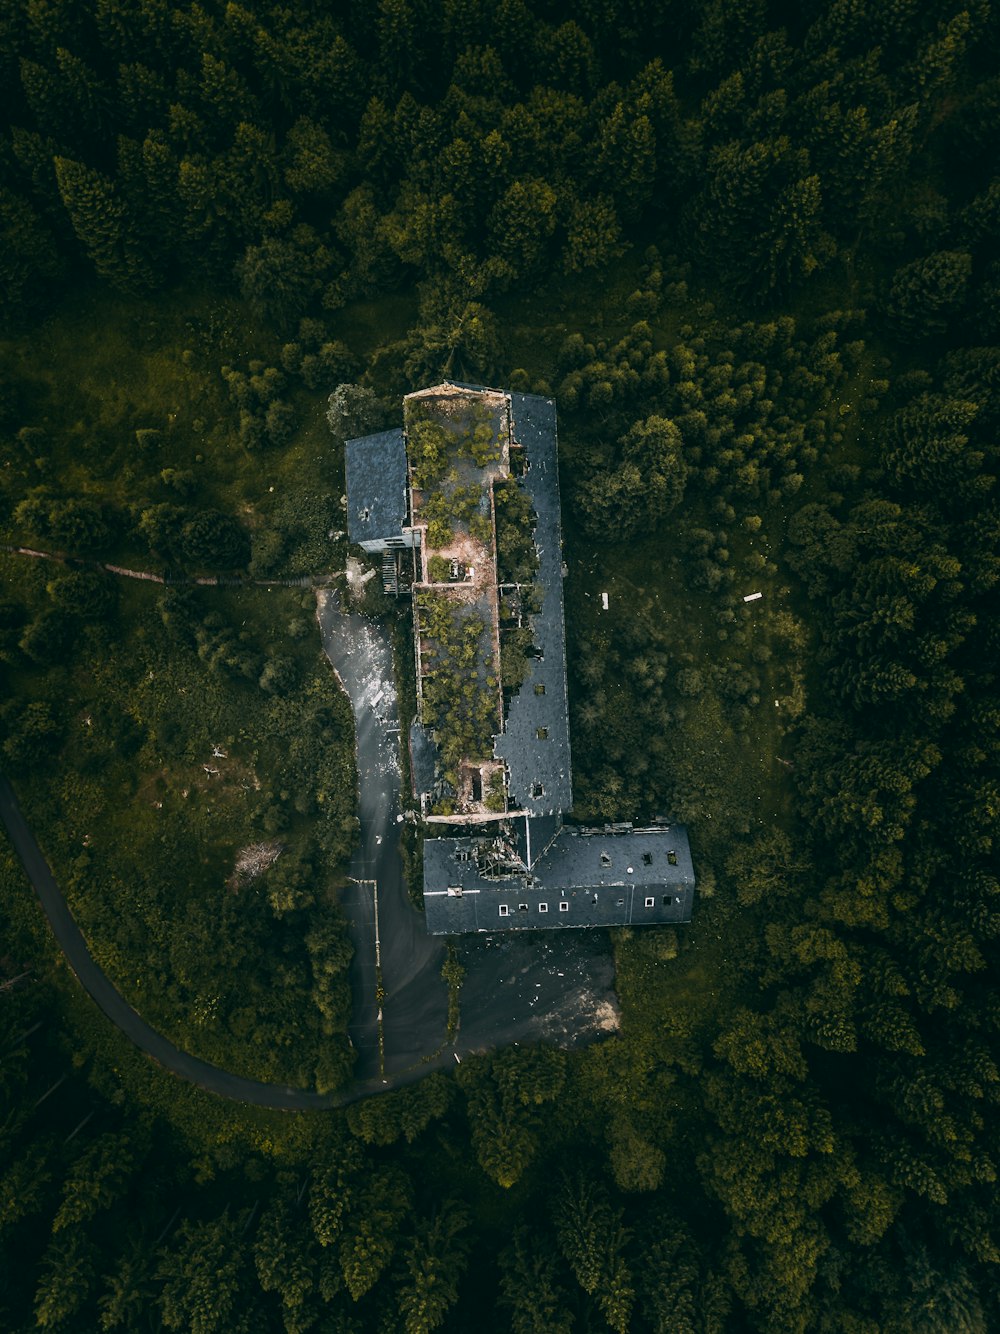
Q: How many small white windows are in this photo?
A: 5